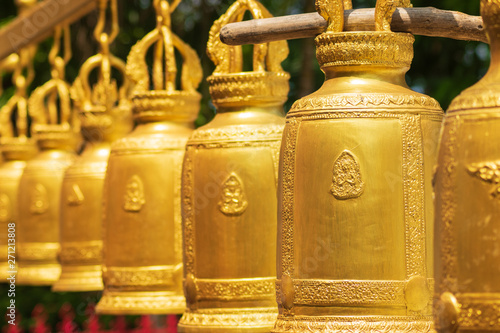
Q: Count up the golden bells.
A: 7